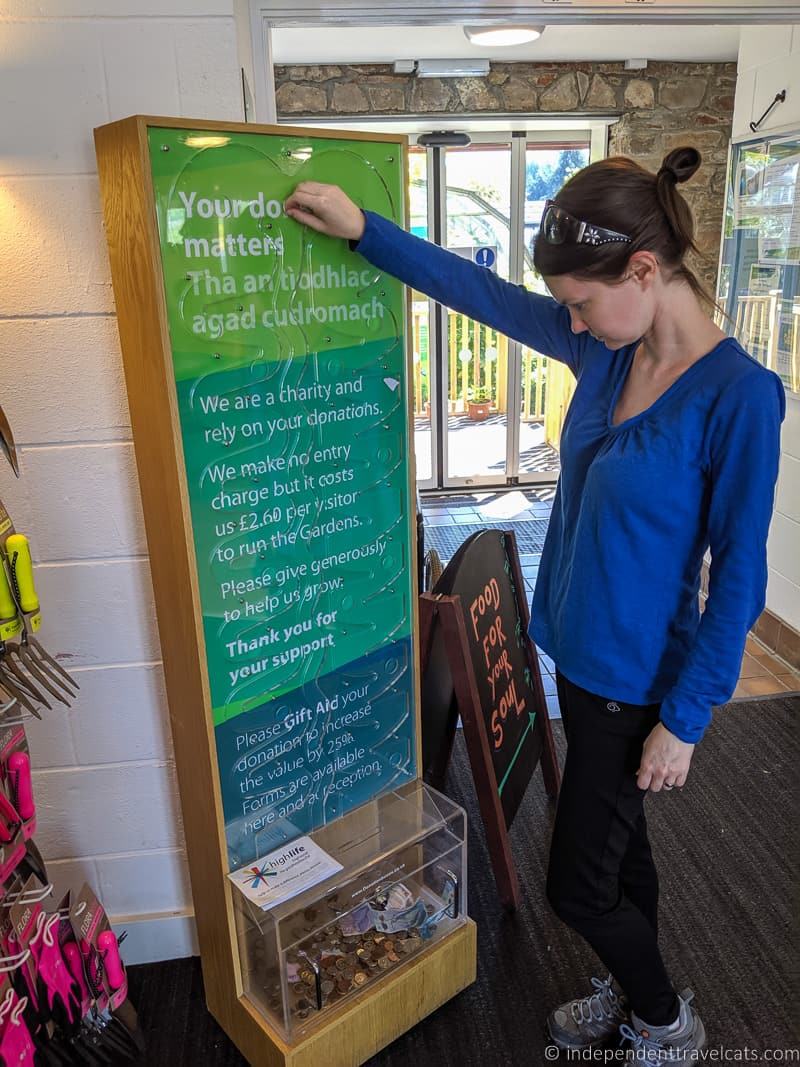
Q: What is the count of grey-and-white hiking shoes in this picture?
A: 2